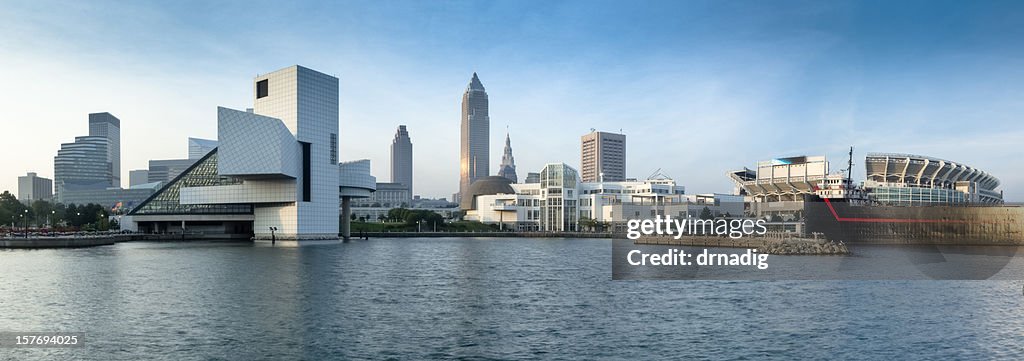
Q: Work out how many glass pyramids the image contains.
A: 1